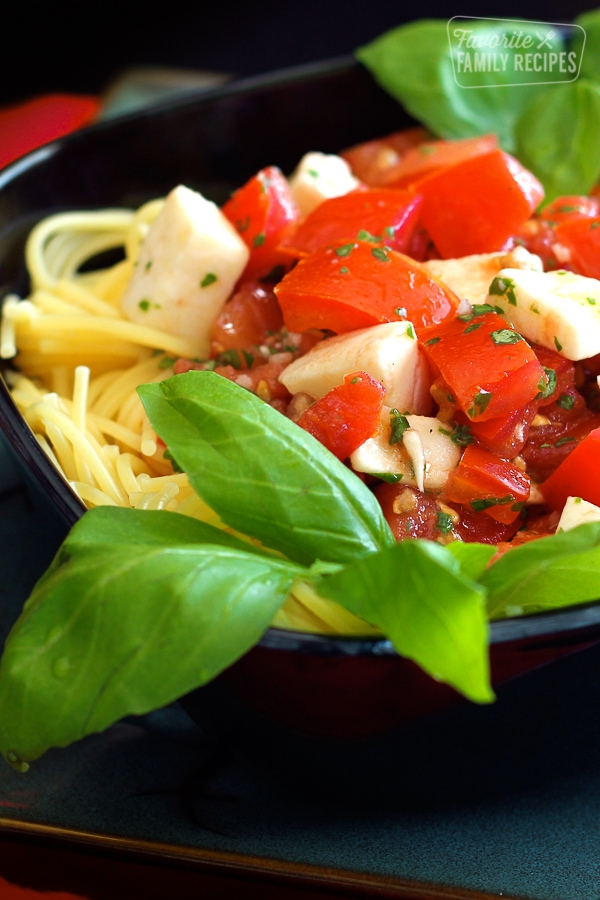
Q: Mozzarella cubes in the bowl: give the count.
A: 7